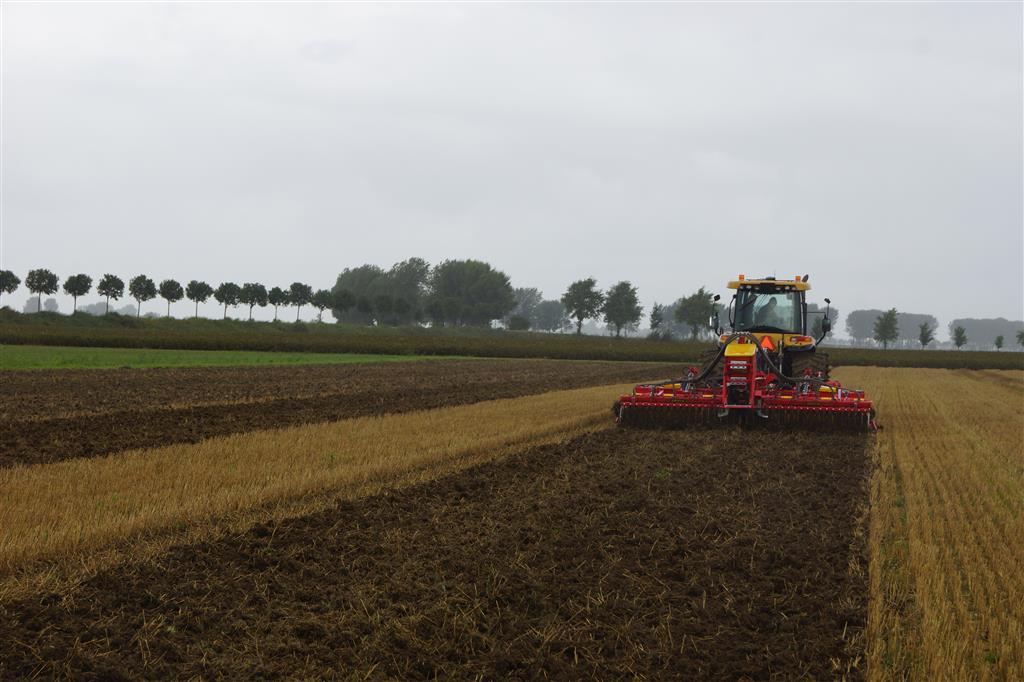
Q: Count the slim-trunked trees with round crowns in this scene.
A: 12